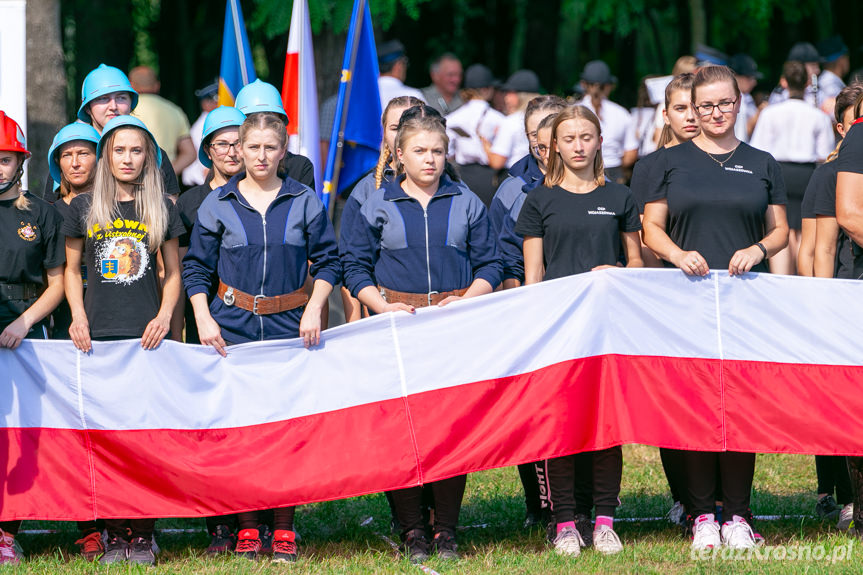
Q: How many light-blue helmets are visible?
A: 5